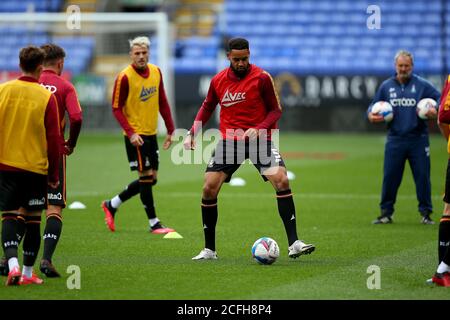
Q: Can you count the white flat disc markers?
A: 3